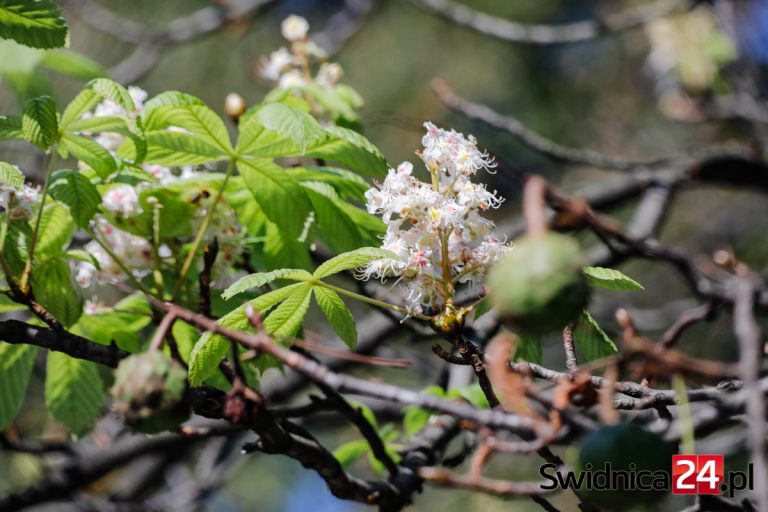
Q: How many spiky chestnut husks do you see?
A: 3